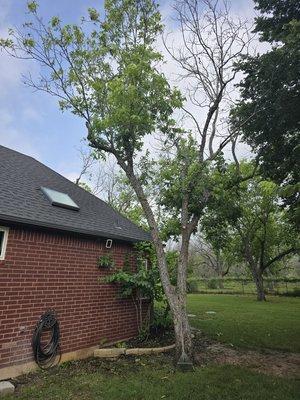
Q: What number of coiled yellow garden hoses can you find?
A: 0